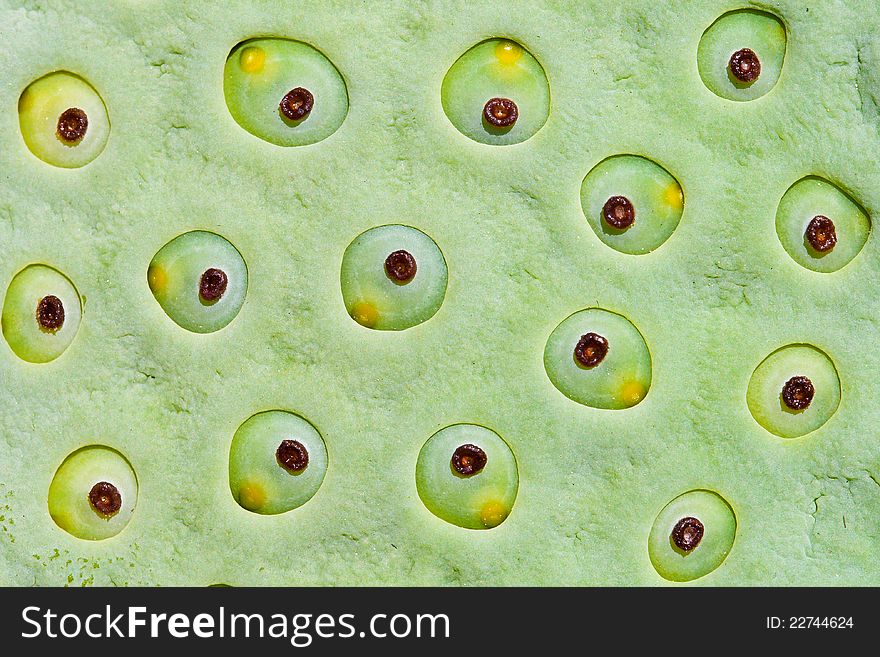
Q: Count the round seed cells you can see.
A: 15